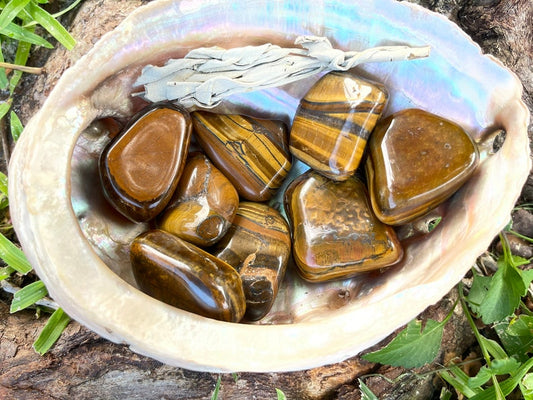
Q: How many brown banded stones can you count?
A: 8